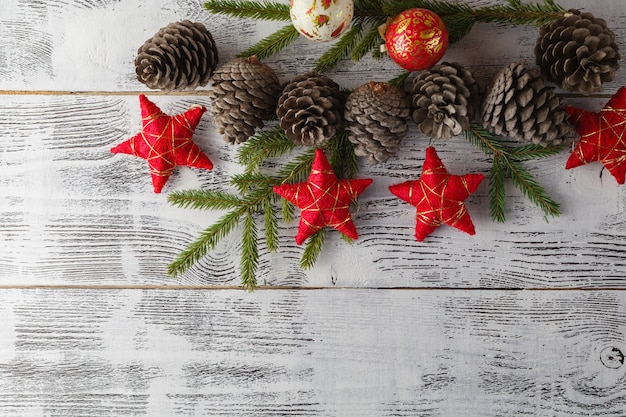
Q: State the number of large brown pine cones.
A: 7